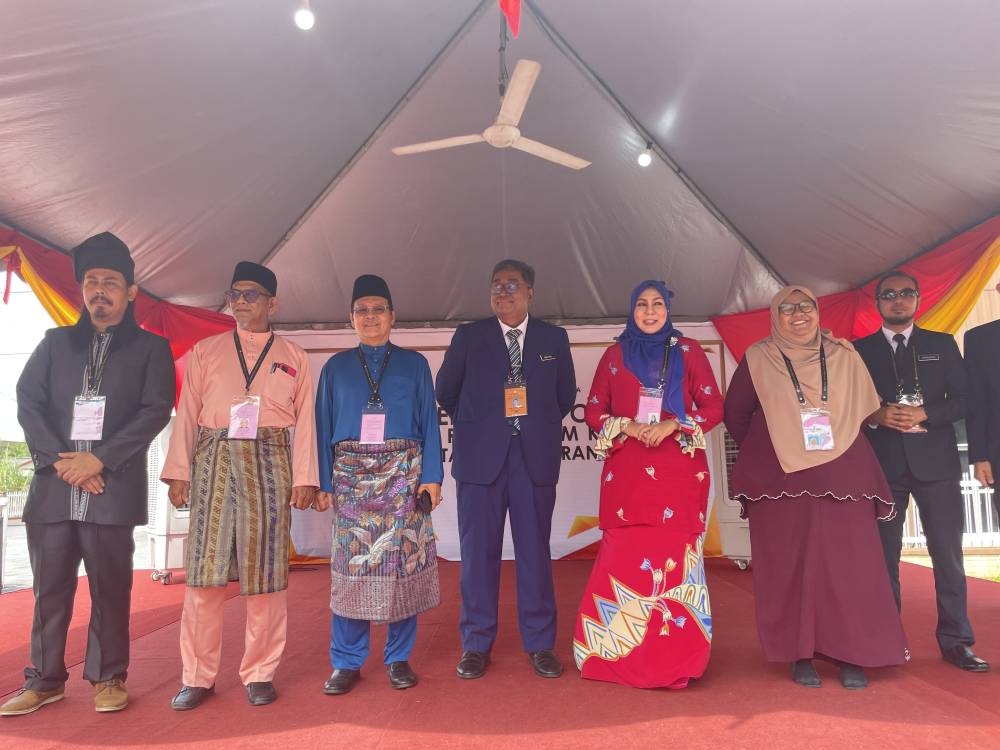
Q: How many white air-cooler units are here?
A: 2